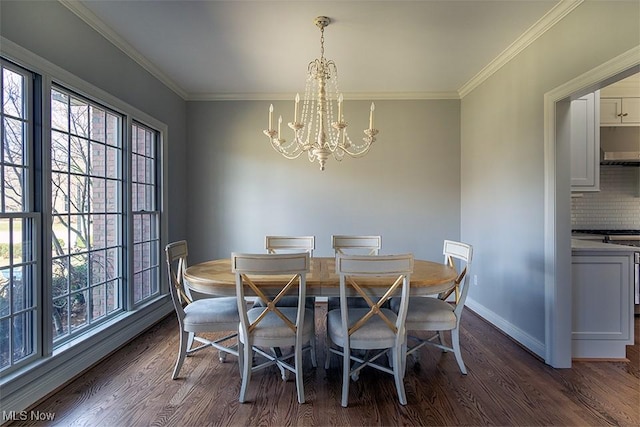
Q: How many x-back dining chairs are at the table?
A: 6